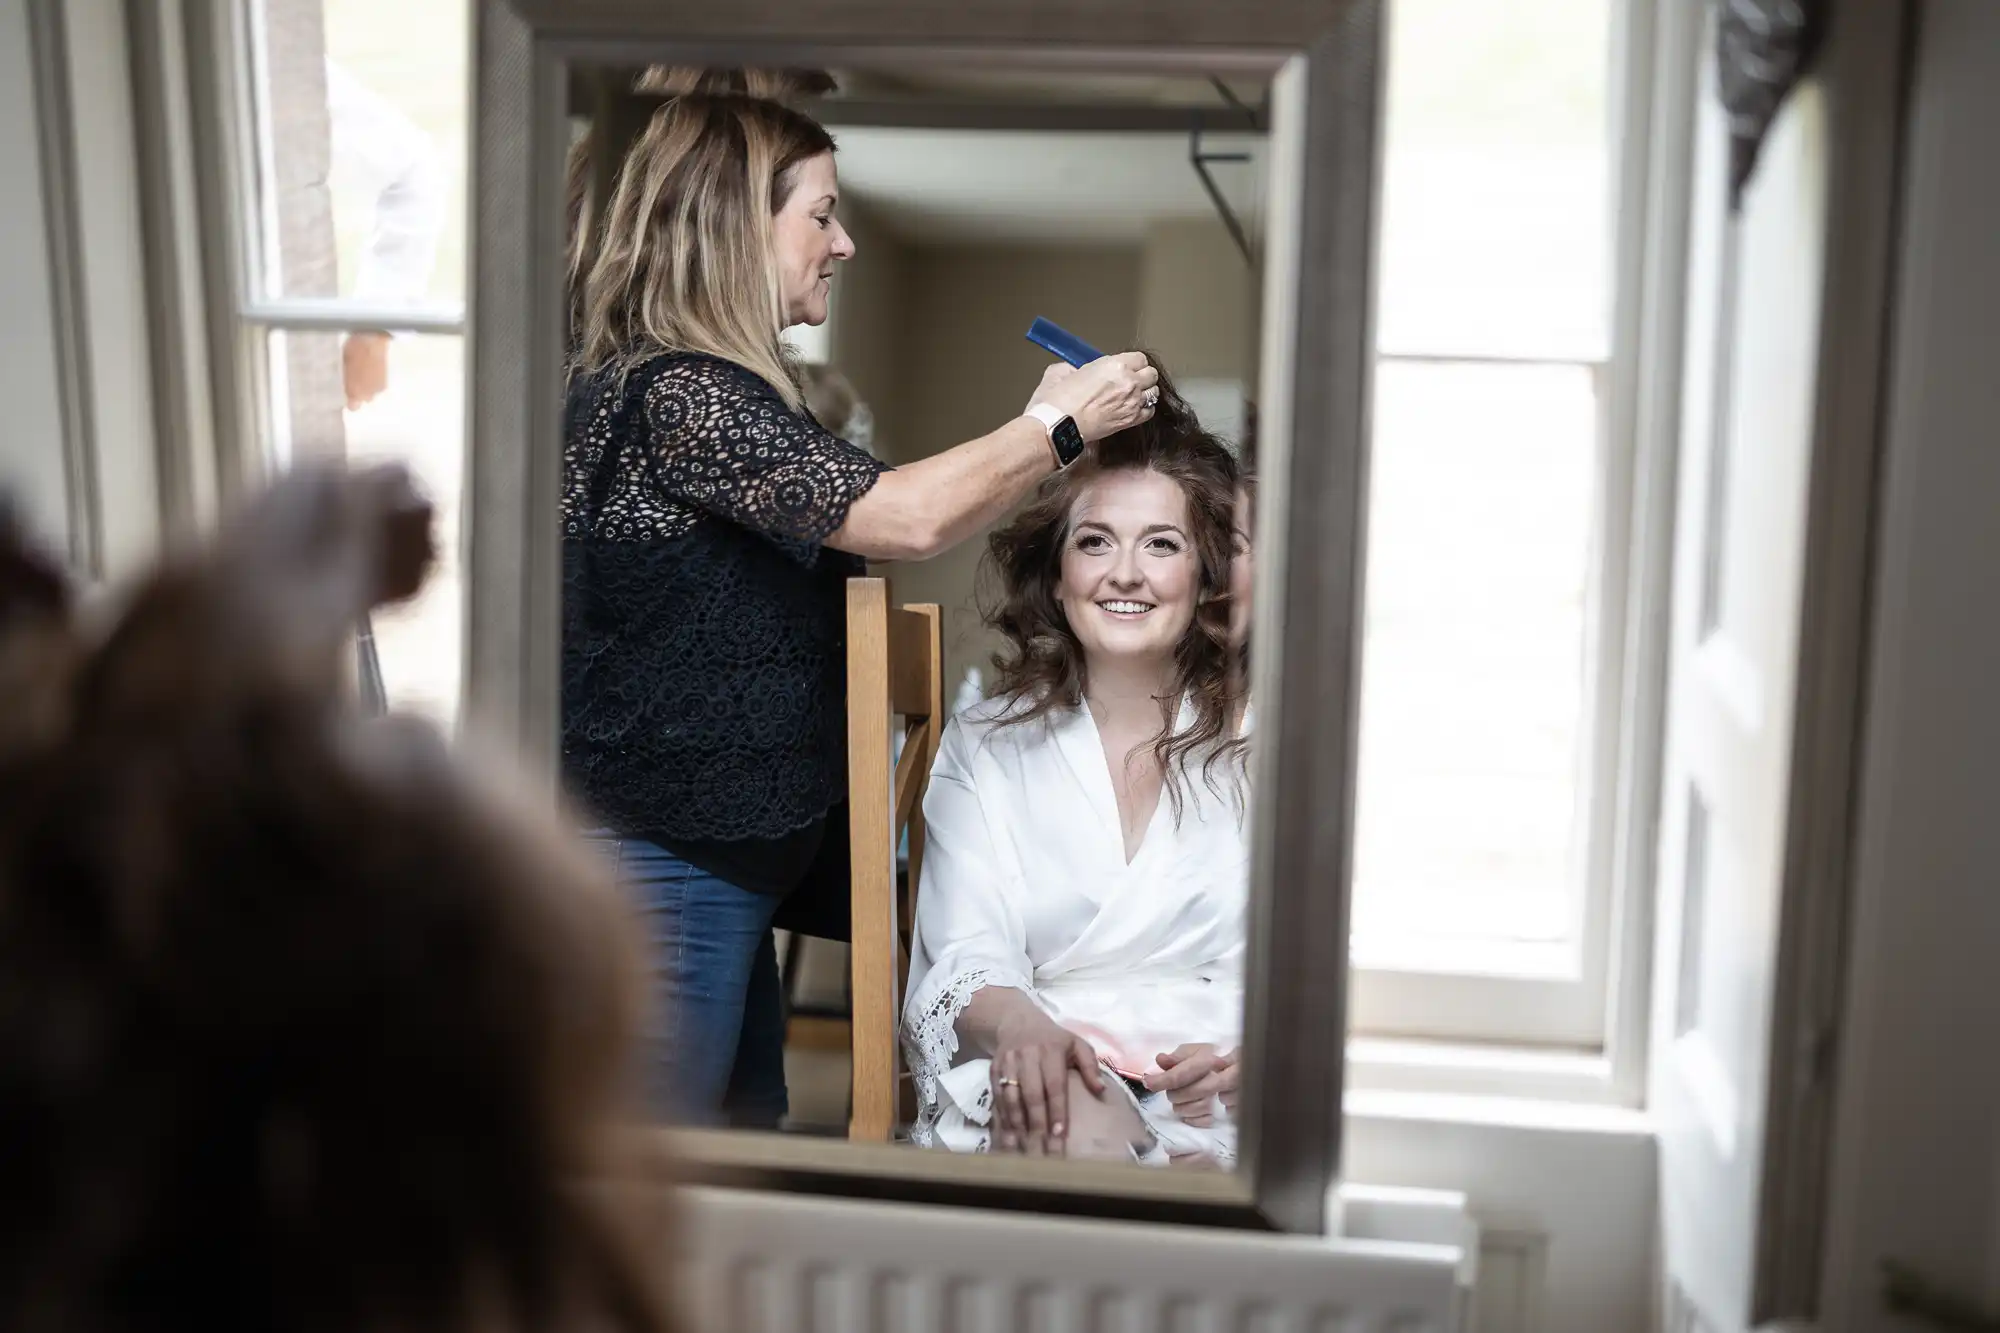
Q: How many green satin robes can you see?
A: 0